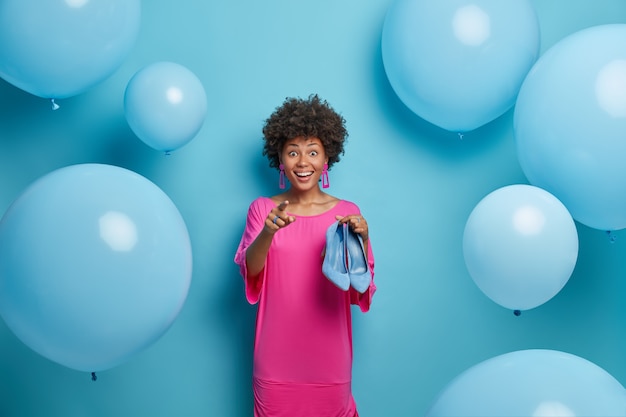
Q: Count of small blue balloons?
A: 2